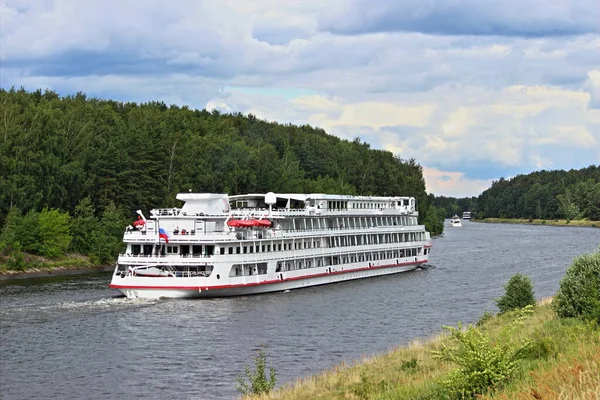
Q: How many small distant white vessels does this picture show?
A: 2